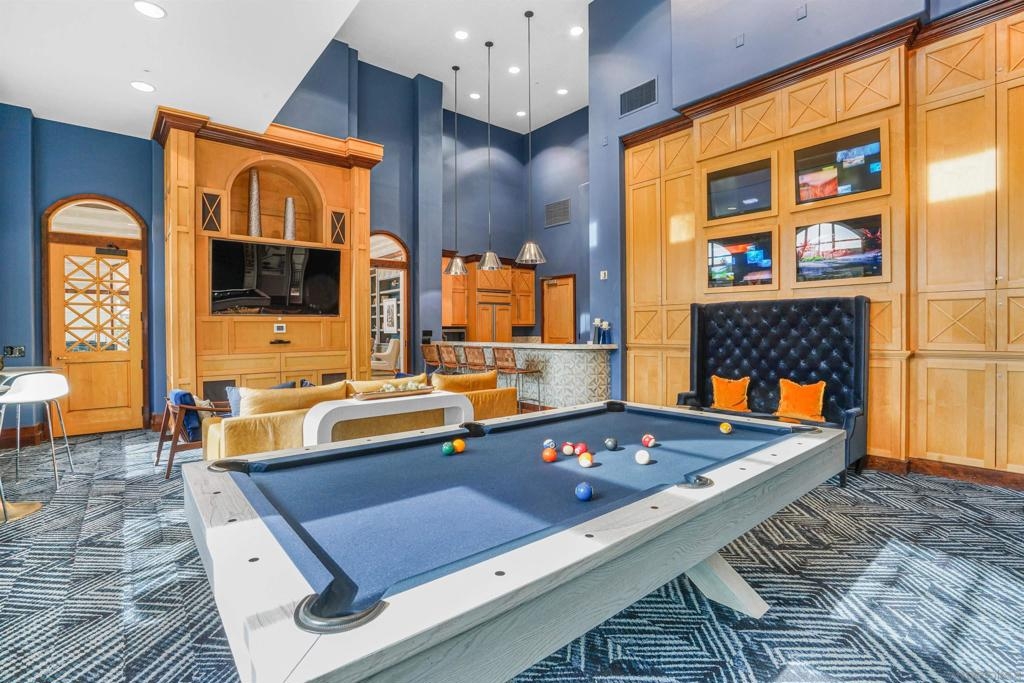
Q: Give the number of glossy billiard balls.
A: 12